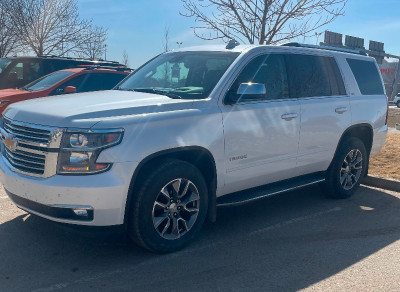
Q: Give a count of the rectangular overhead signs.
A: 3